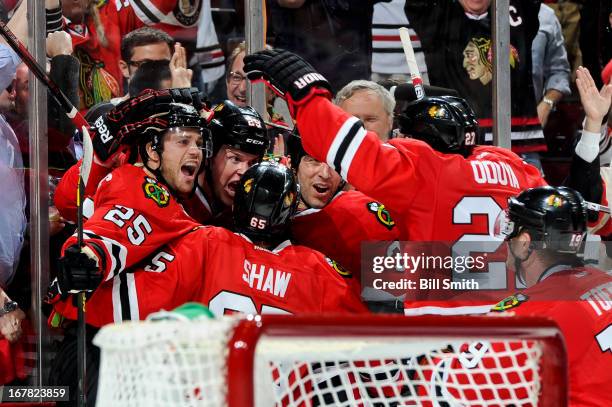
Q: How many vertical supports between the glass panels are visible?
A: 3